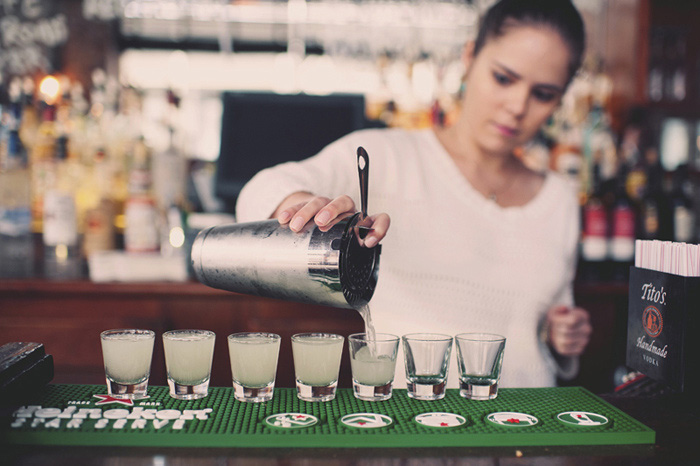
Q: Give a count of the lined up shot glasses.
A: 7